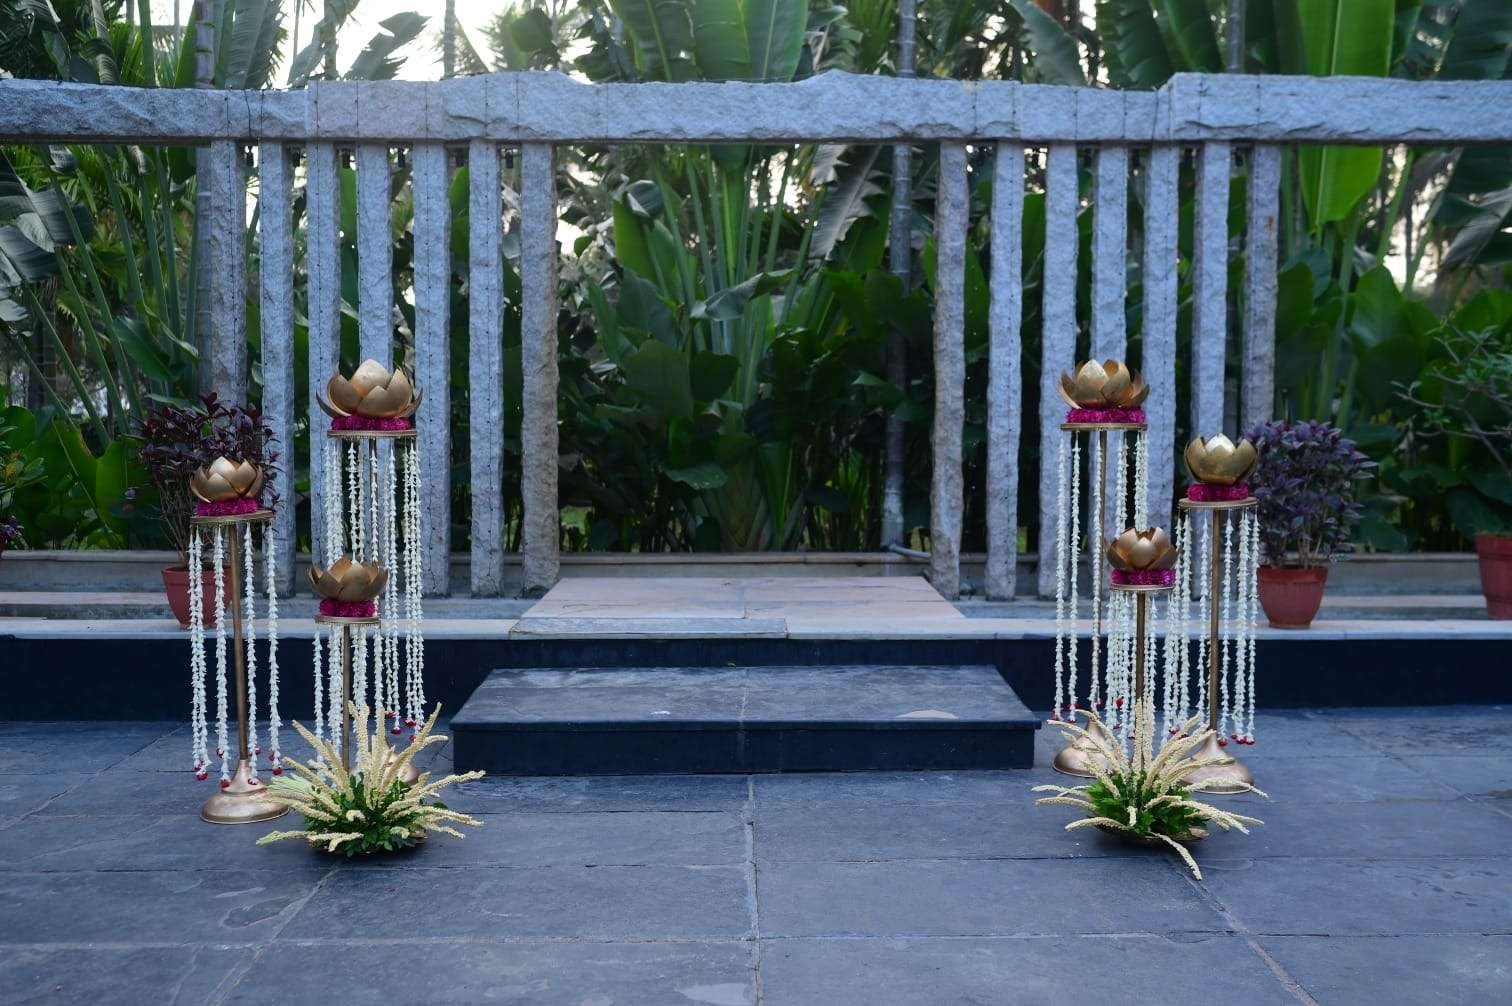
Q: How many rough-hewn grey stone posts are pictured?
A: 14